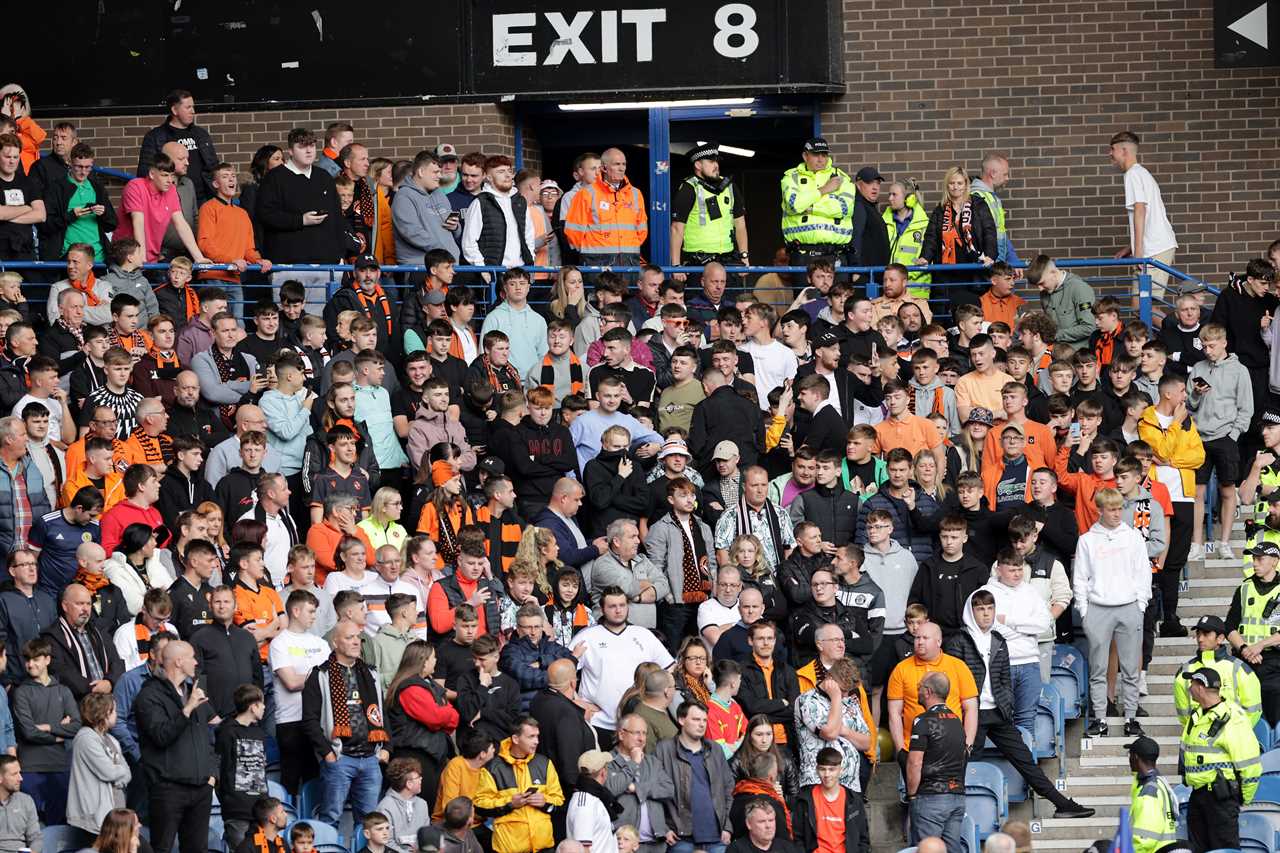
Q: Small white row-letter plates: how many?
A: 5